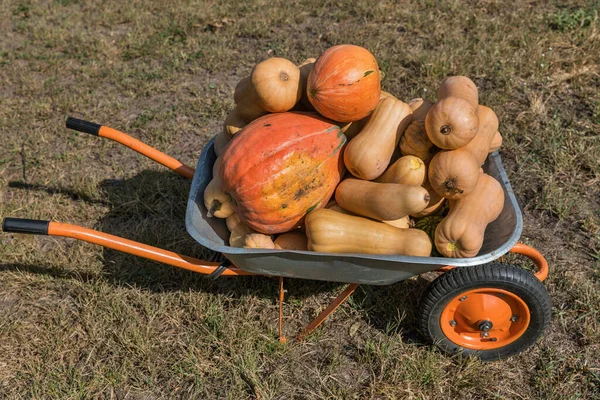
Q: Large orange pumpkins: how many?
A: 2